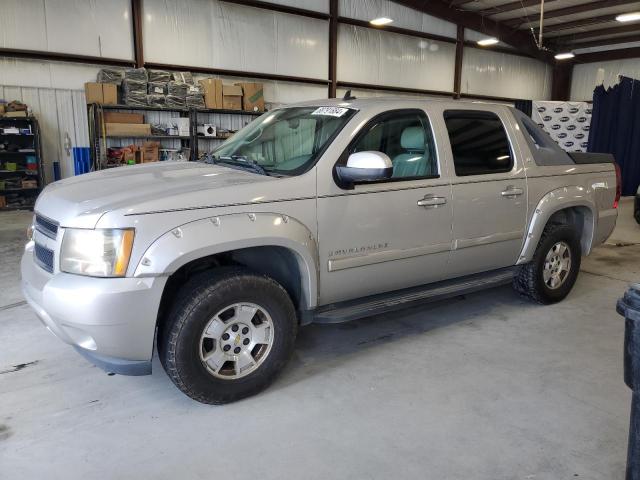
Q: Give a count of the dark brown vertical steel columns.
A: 4